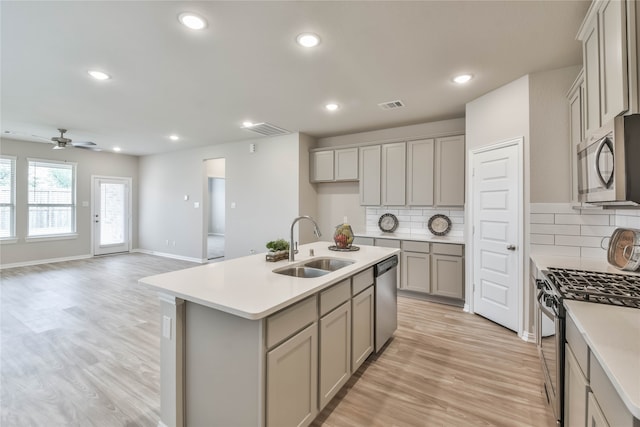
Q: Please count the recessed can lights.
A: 8